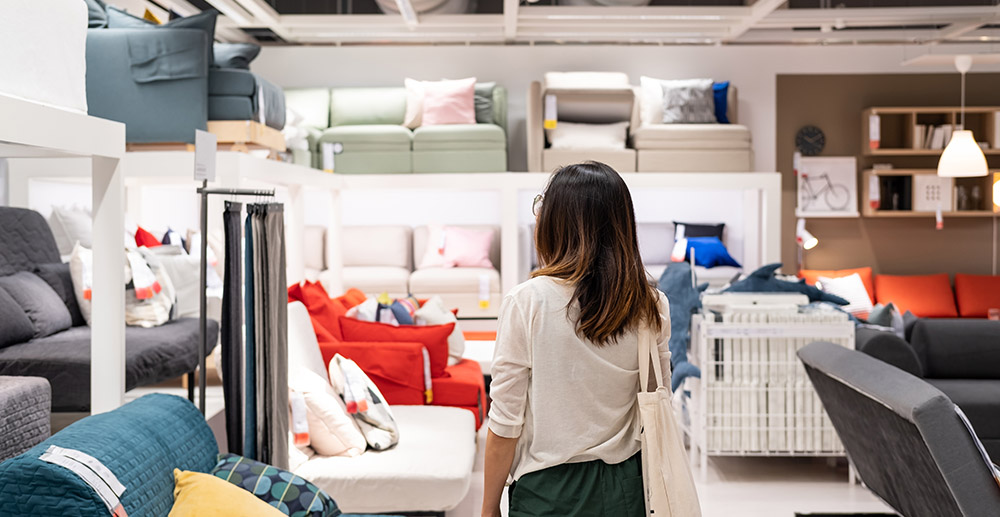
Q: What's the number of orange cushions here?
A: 3